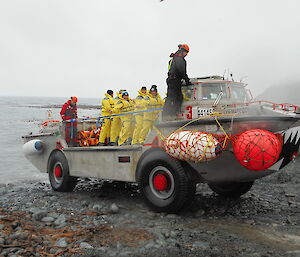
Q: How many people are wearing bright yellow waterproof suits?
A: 5